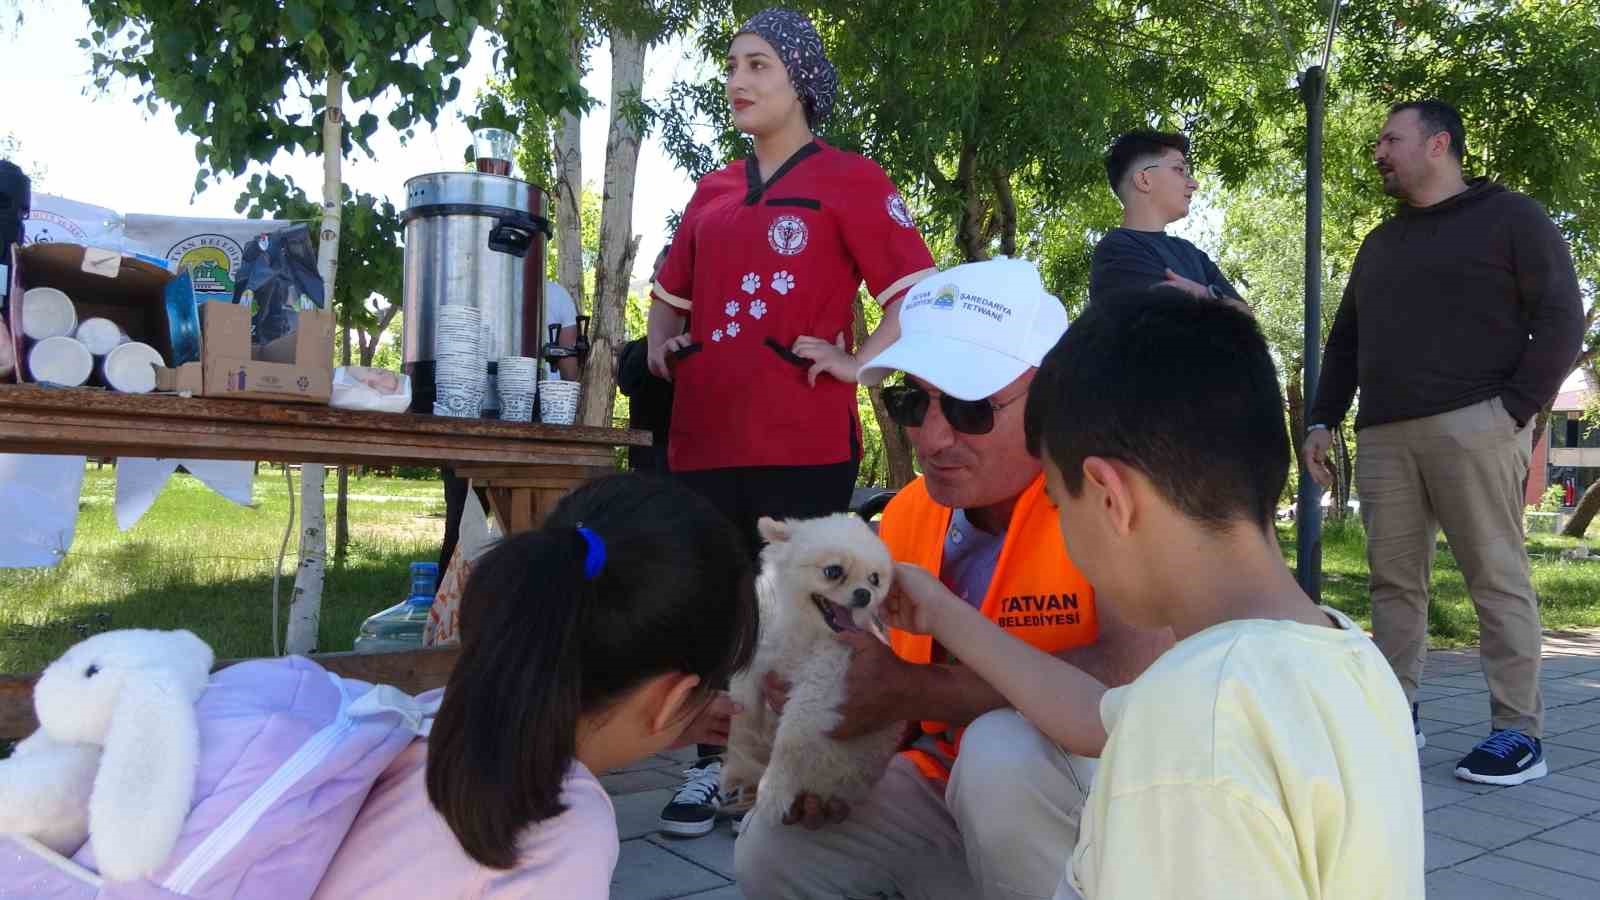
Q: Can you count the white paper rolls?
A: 4